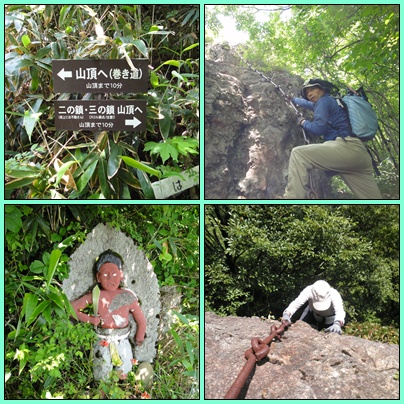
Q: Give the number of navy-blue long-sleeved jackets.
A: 1